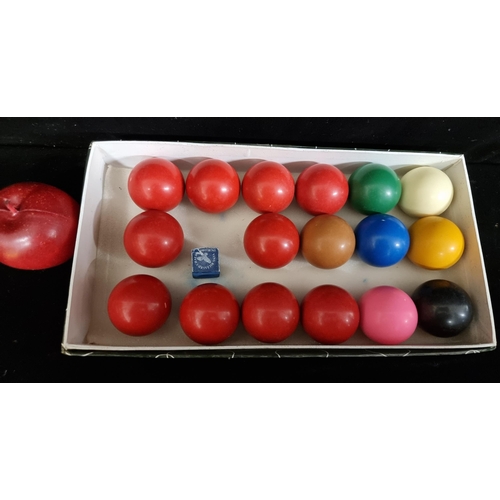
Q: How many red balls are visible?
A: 10